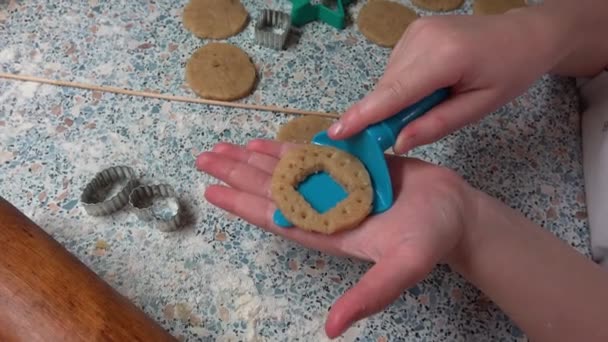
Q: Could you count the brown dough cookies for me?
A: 7